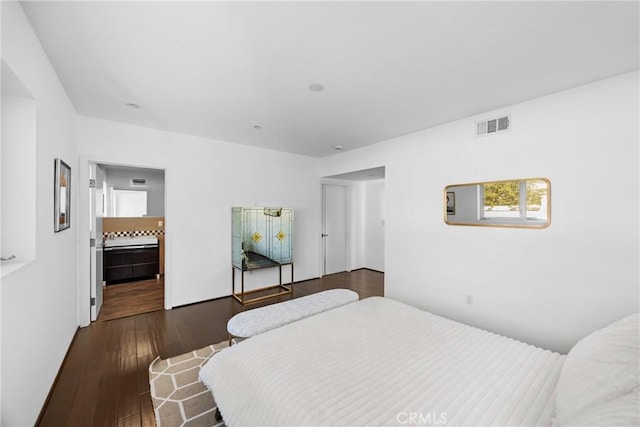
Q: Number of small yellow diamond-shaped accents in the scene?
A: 2